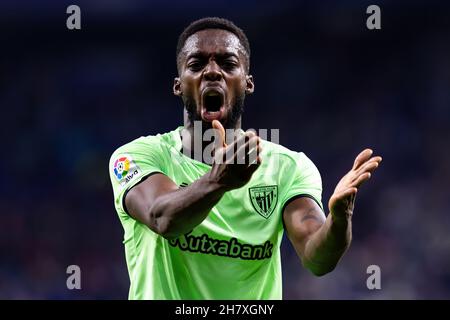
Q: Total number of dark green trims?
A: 2